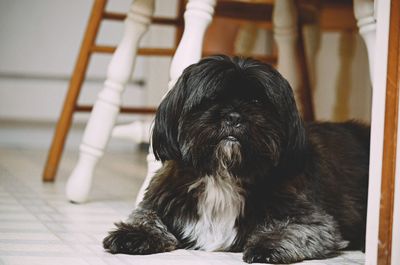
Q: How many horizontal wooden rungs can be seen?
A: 3